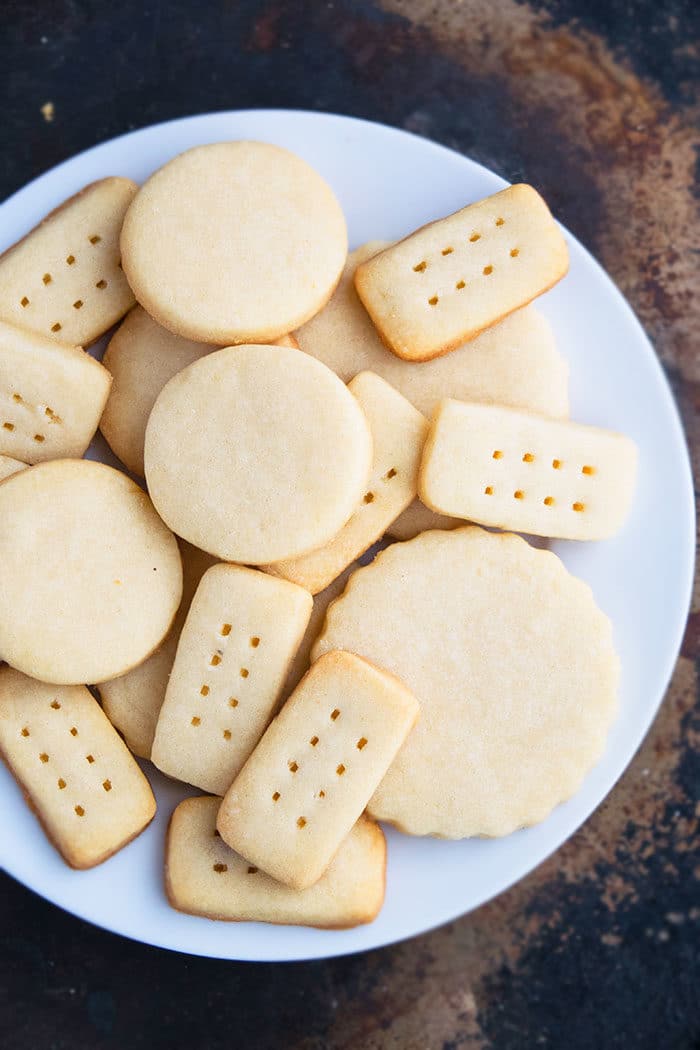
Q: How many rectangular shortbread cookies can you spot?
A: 9